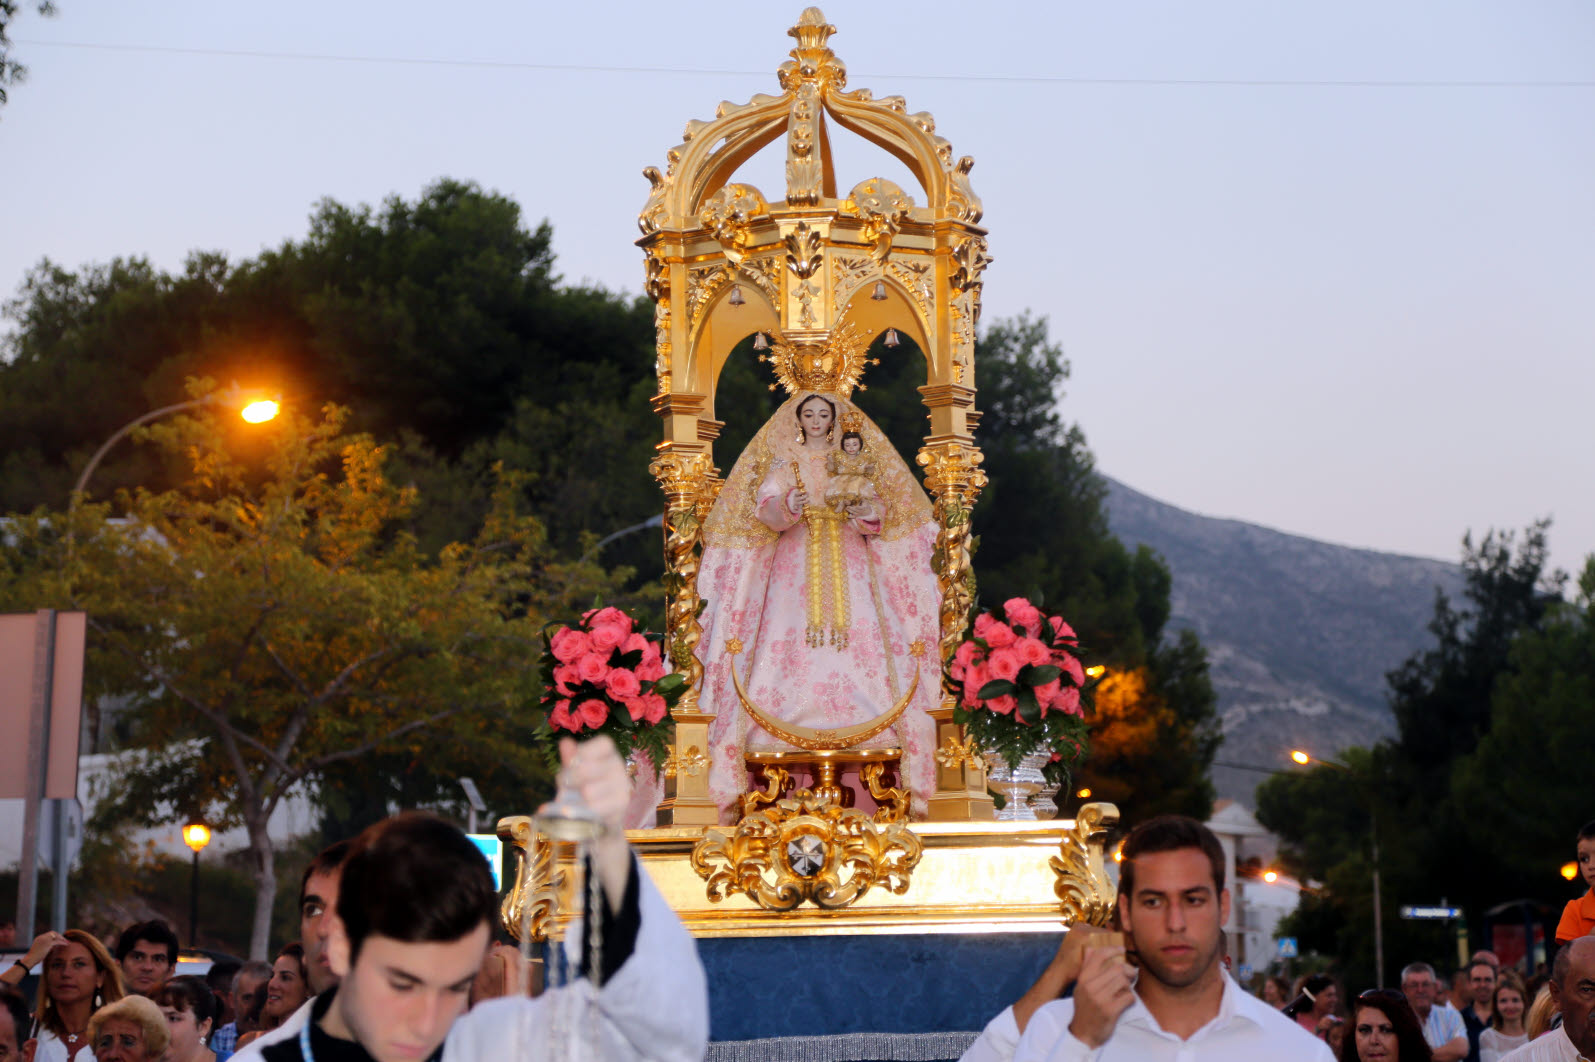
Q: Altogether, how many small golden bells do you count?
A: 4